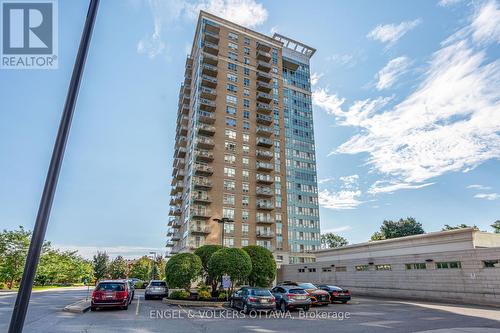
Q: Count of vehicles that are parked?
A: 6